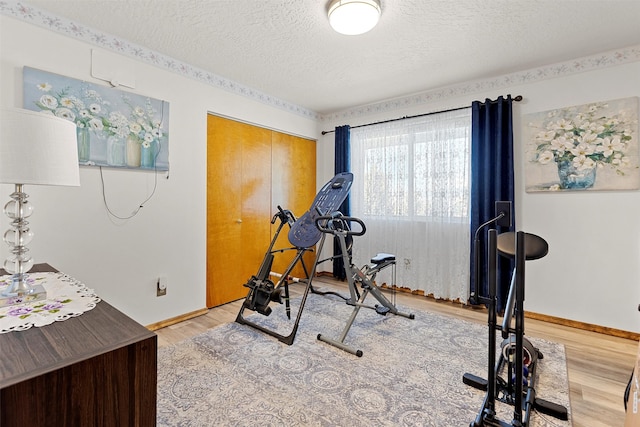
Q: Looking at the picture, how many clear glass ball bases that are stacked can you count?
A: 3